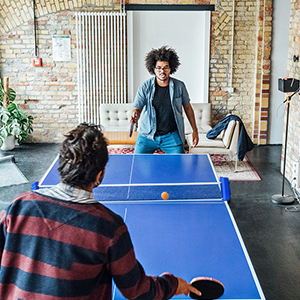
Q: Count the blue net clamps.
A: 2